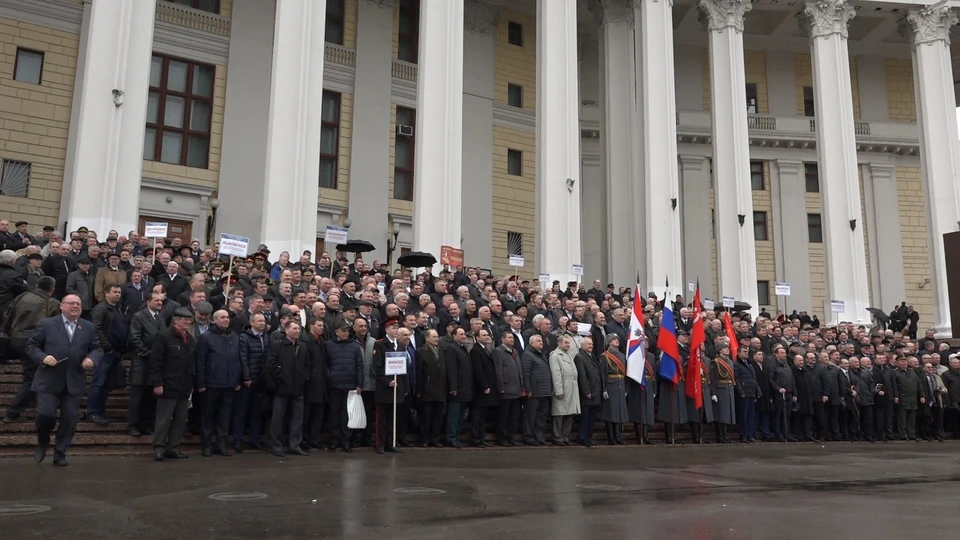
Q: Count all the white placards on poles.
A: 12